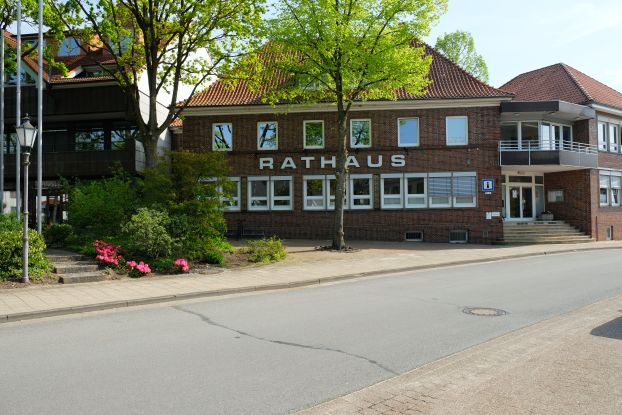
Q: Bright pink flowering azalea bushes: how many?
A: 3